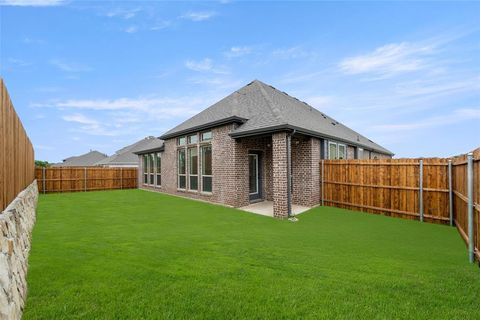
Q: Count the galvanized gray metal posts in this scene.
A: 7